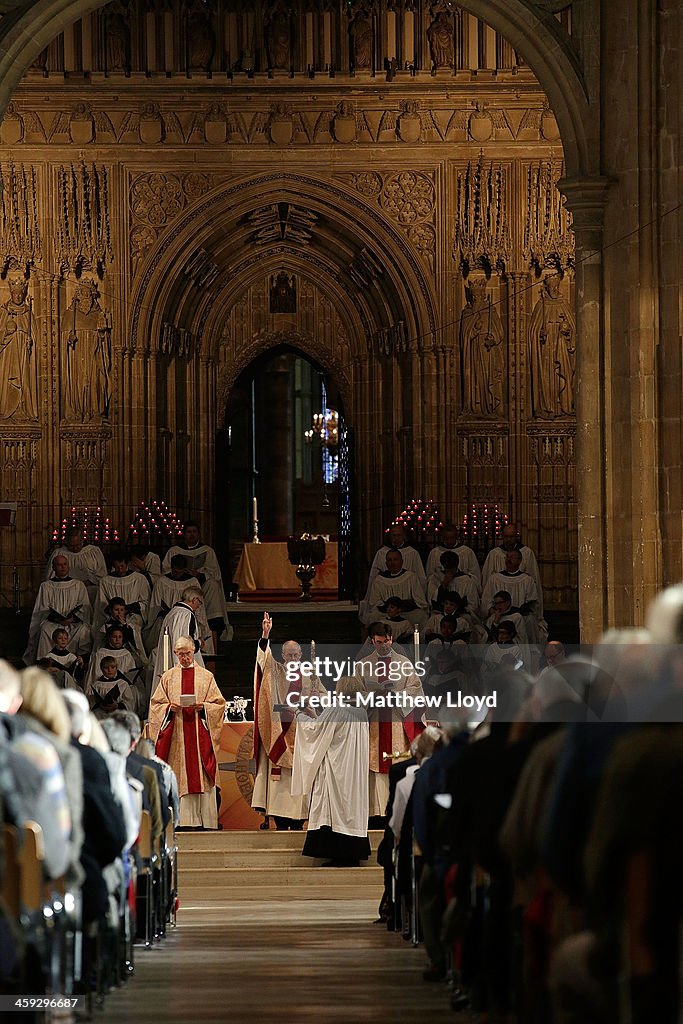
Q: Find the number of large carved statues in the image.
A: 4